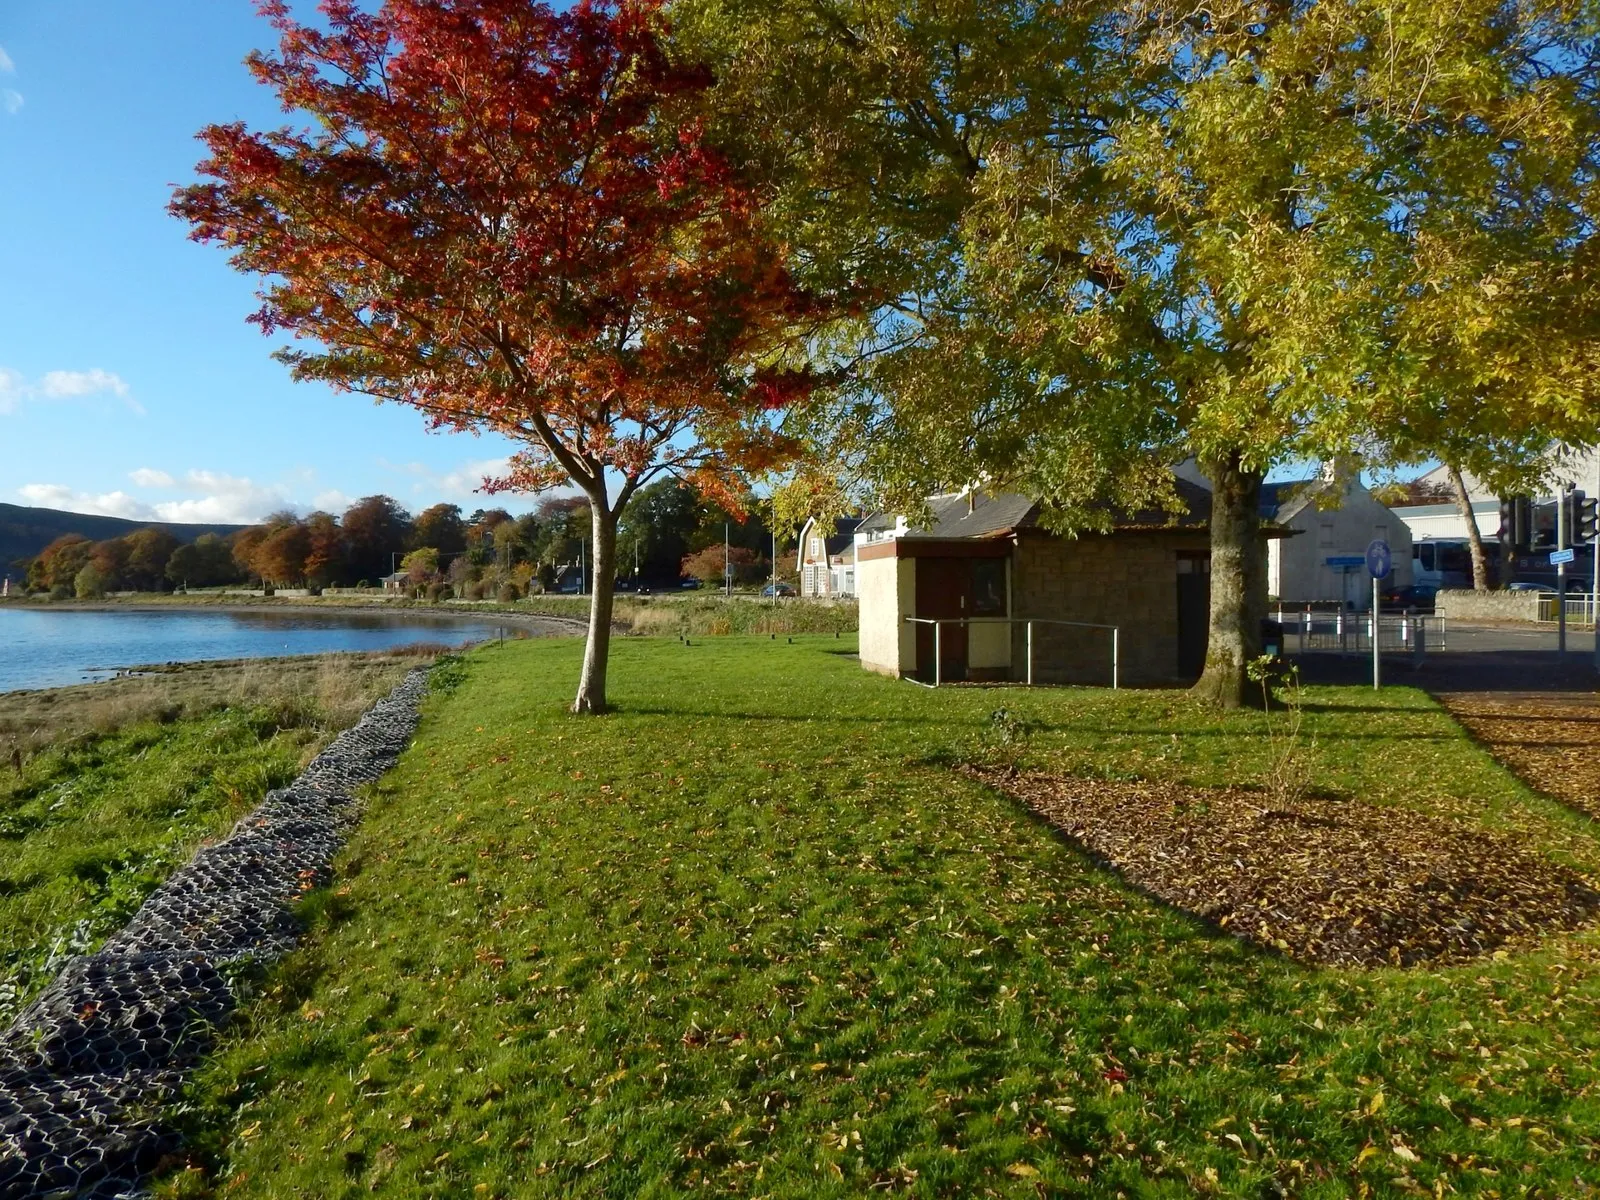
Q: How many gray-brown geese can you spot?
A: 0